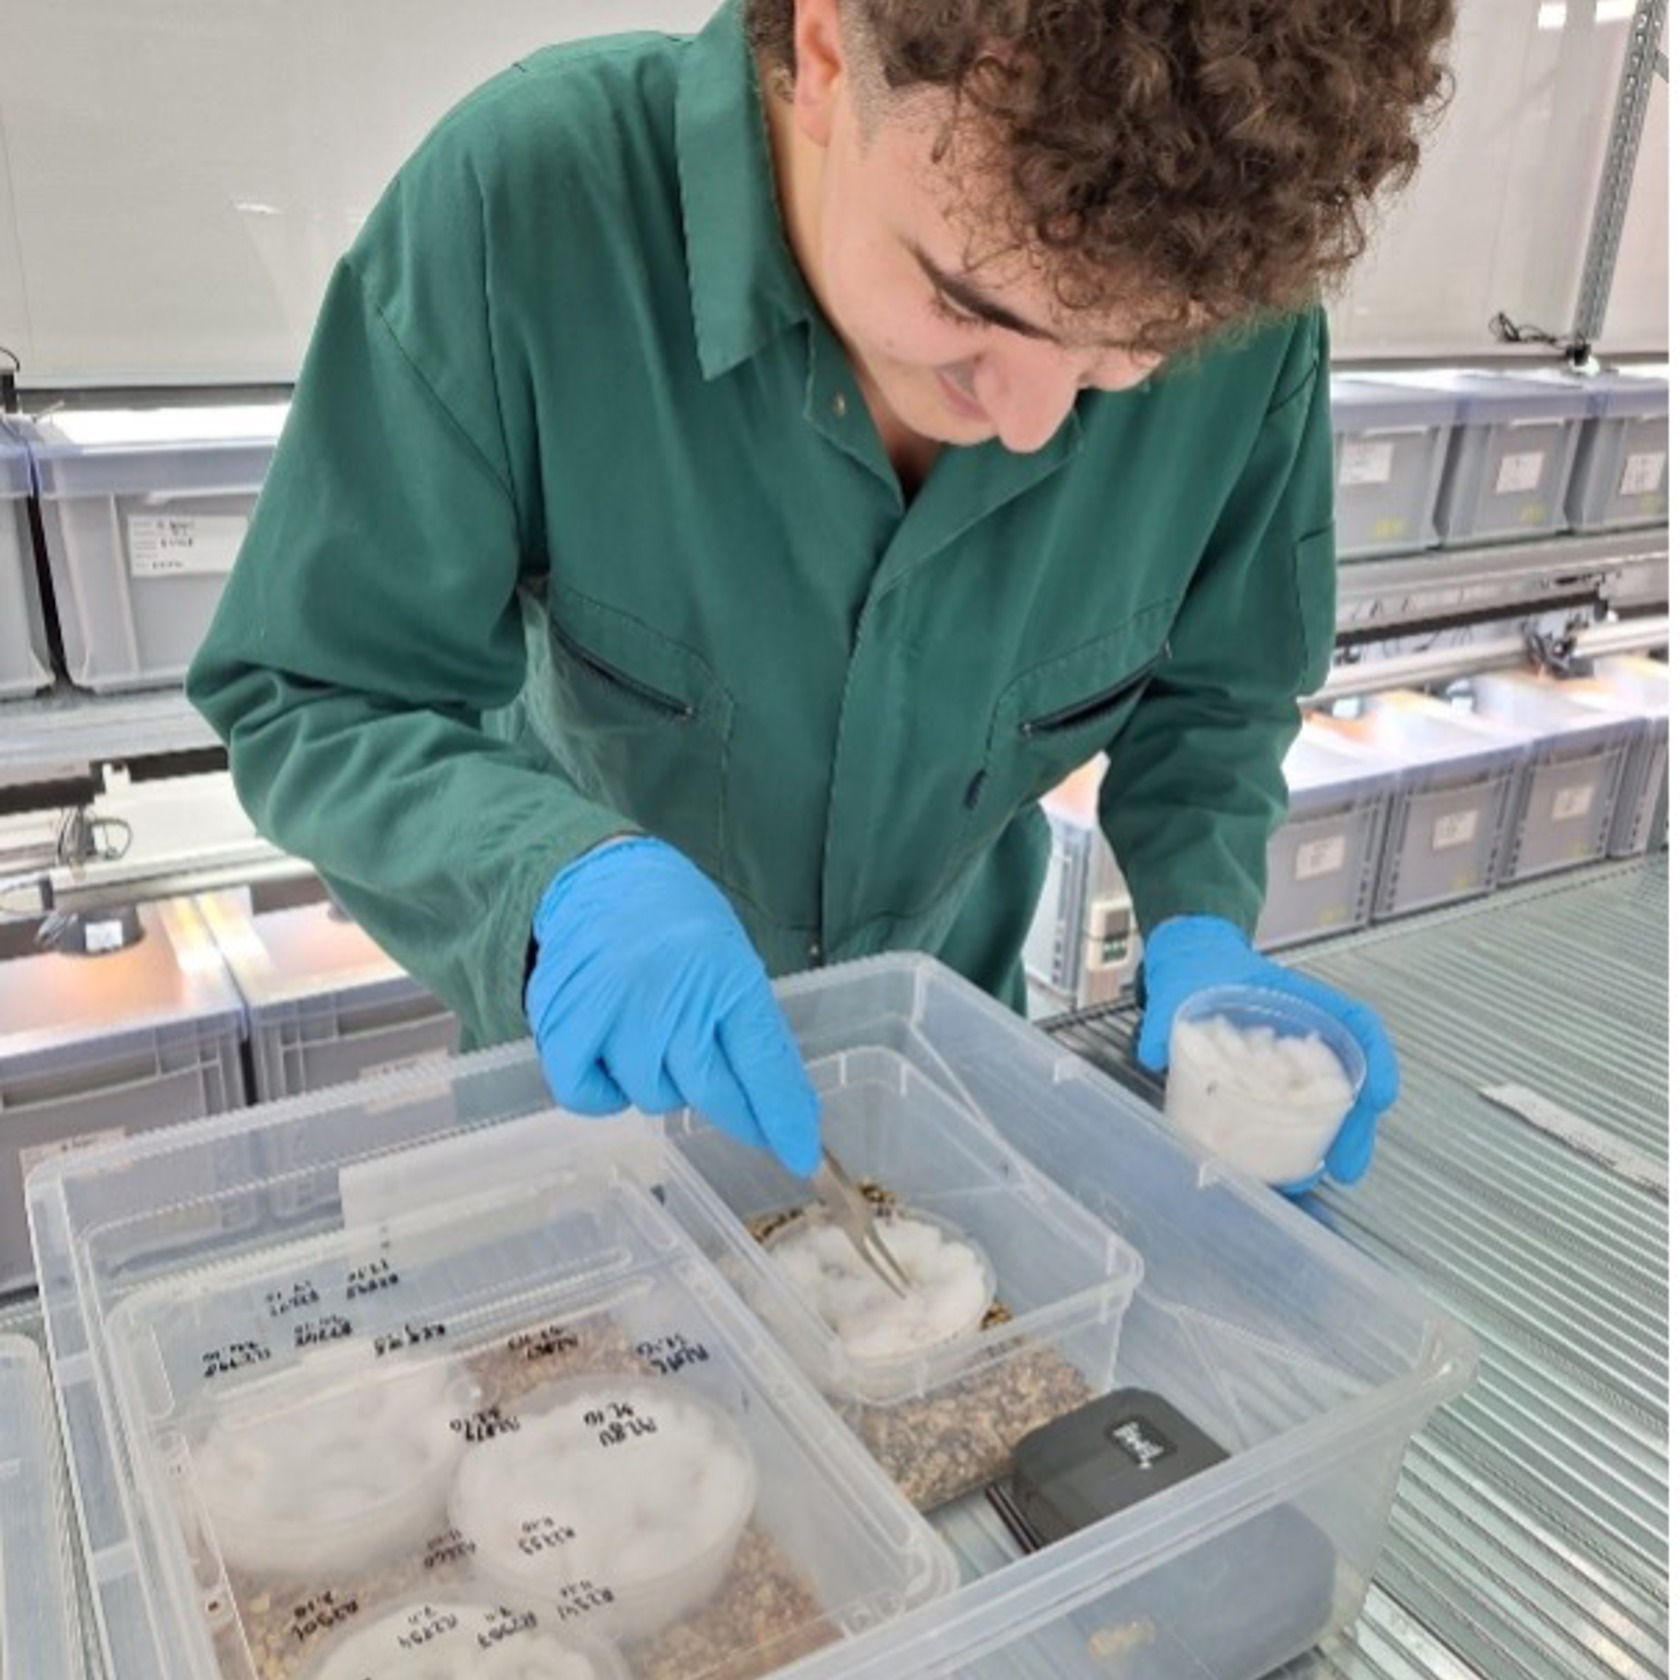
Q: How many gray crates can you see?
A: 12